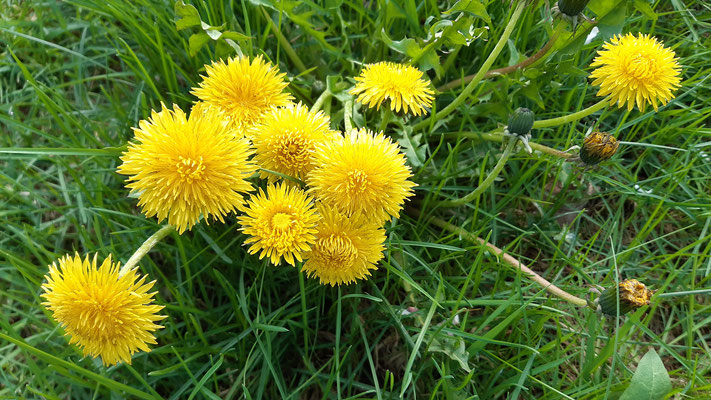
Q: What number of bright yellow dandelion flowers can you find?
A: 9